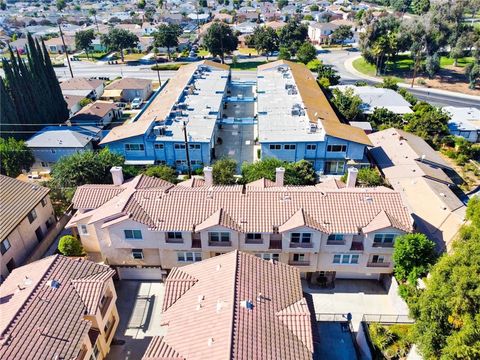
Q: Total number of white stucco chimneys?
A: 4